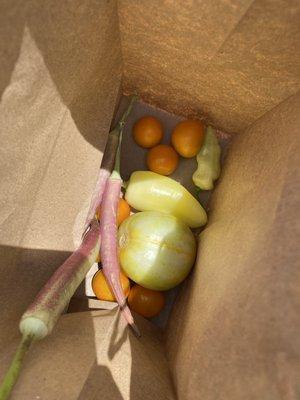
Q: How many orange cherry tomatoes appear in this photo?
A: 6